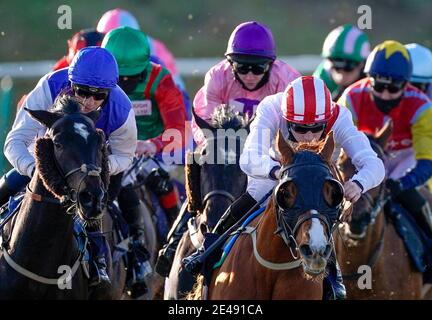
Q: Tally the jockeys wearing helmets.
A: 9